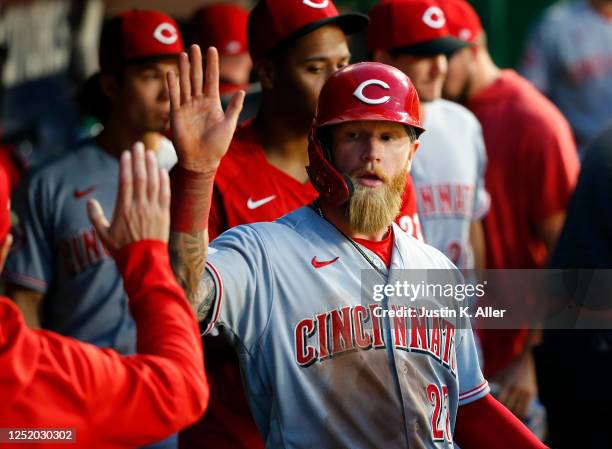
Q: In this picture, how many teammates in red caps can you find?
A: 5